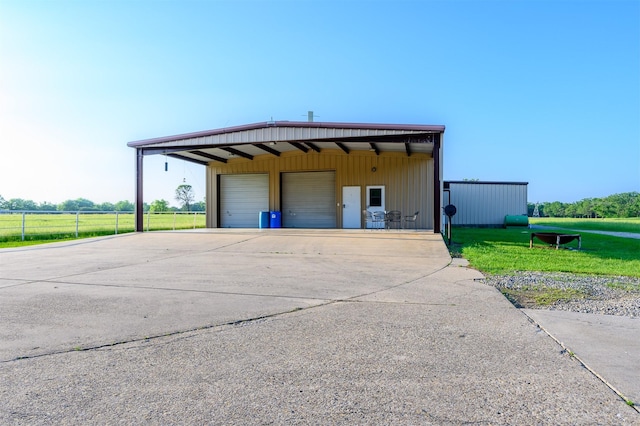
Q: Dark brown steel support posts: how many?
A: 2